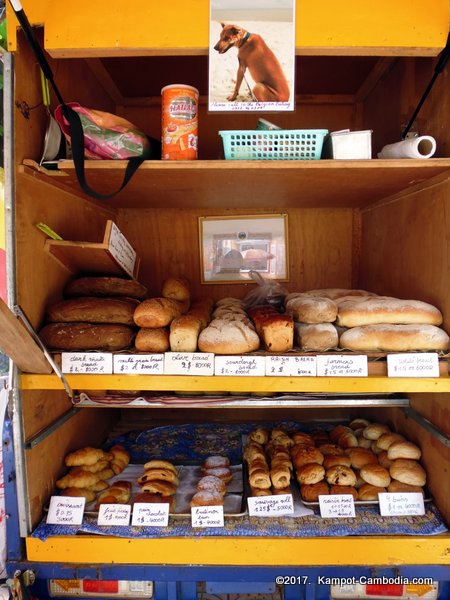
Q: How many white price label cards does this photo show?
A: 14